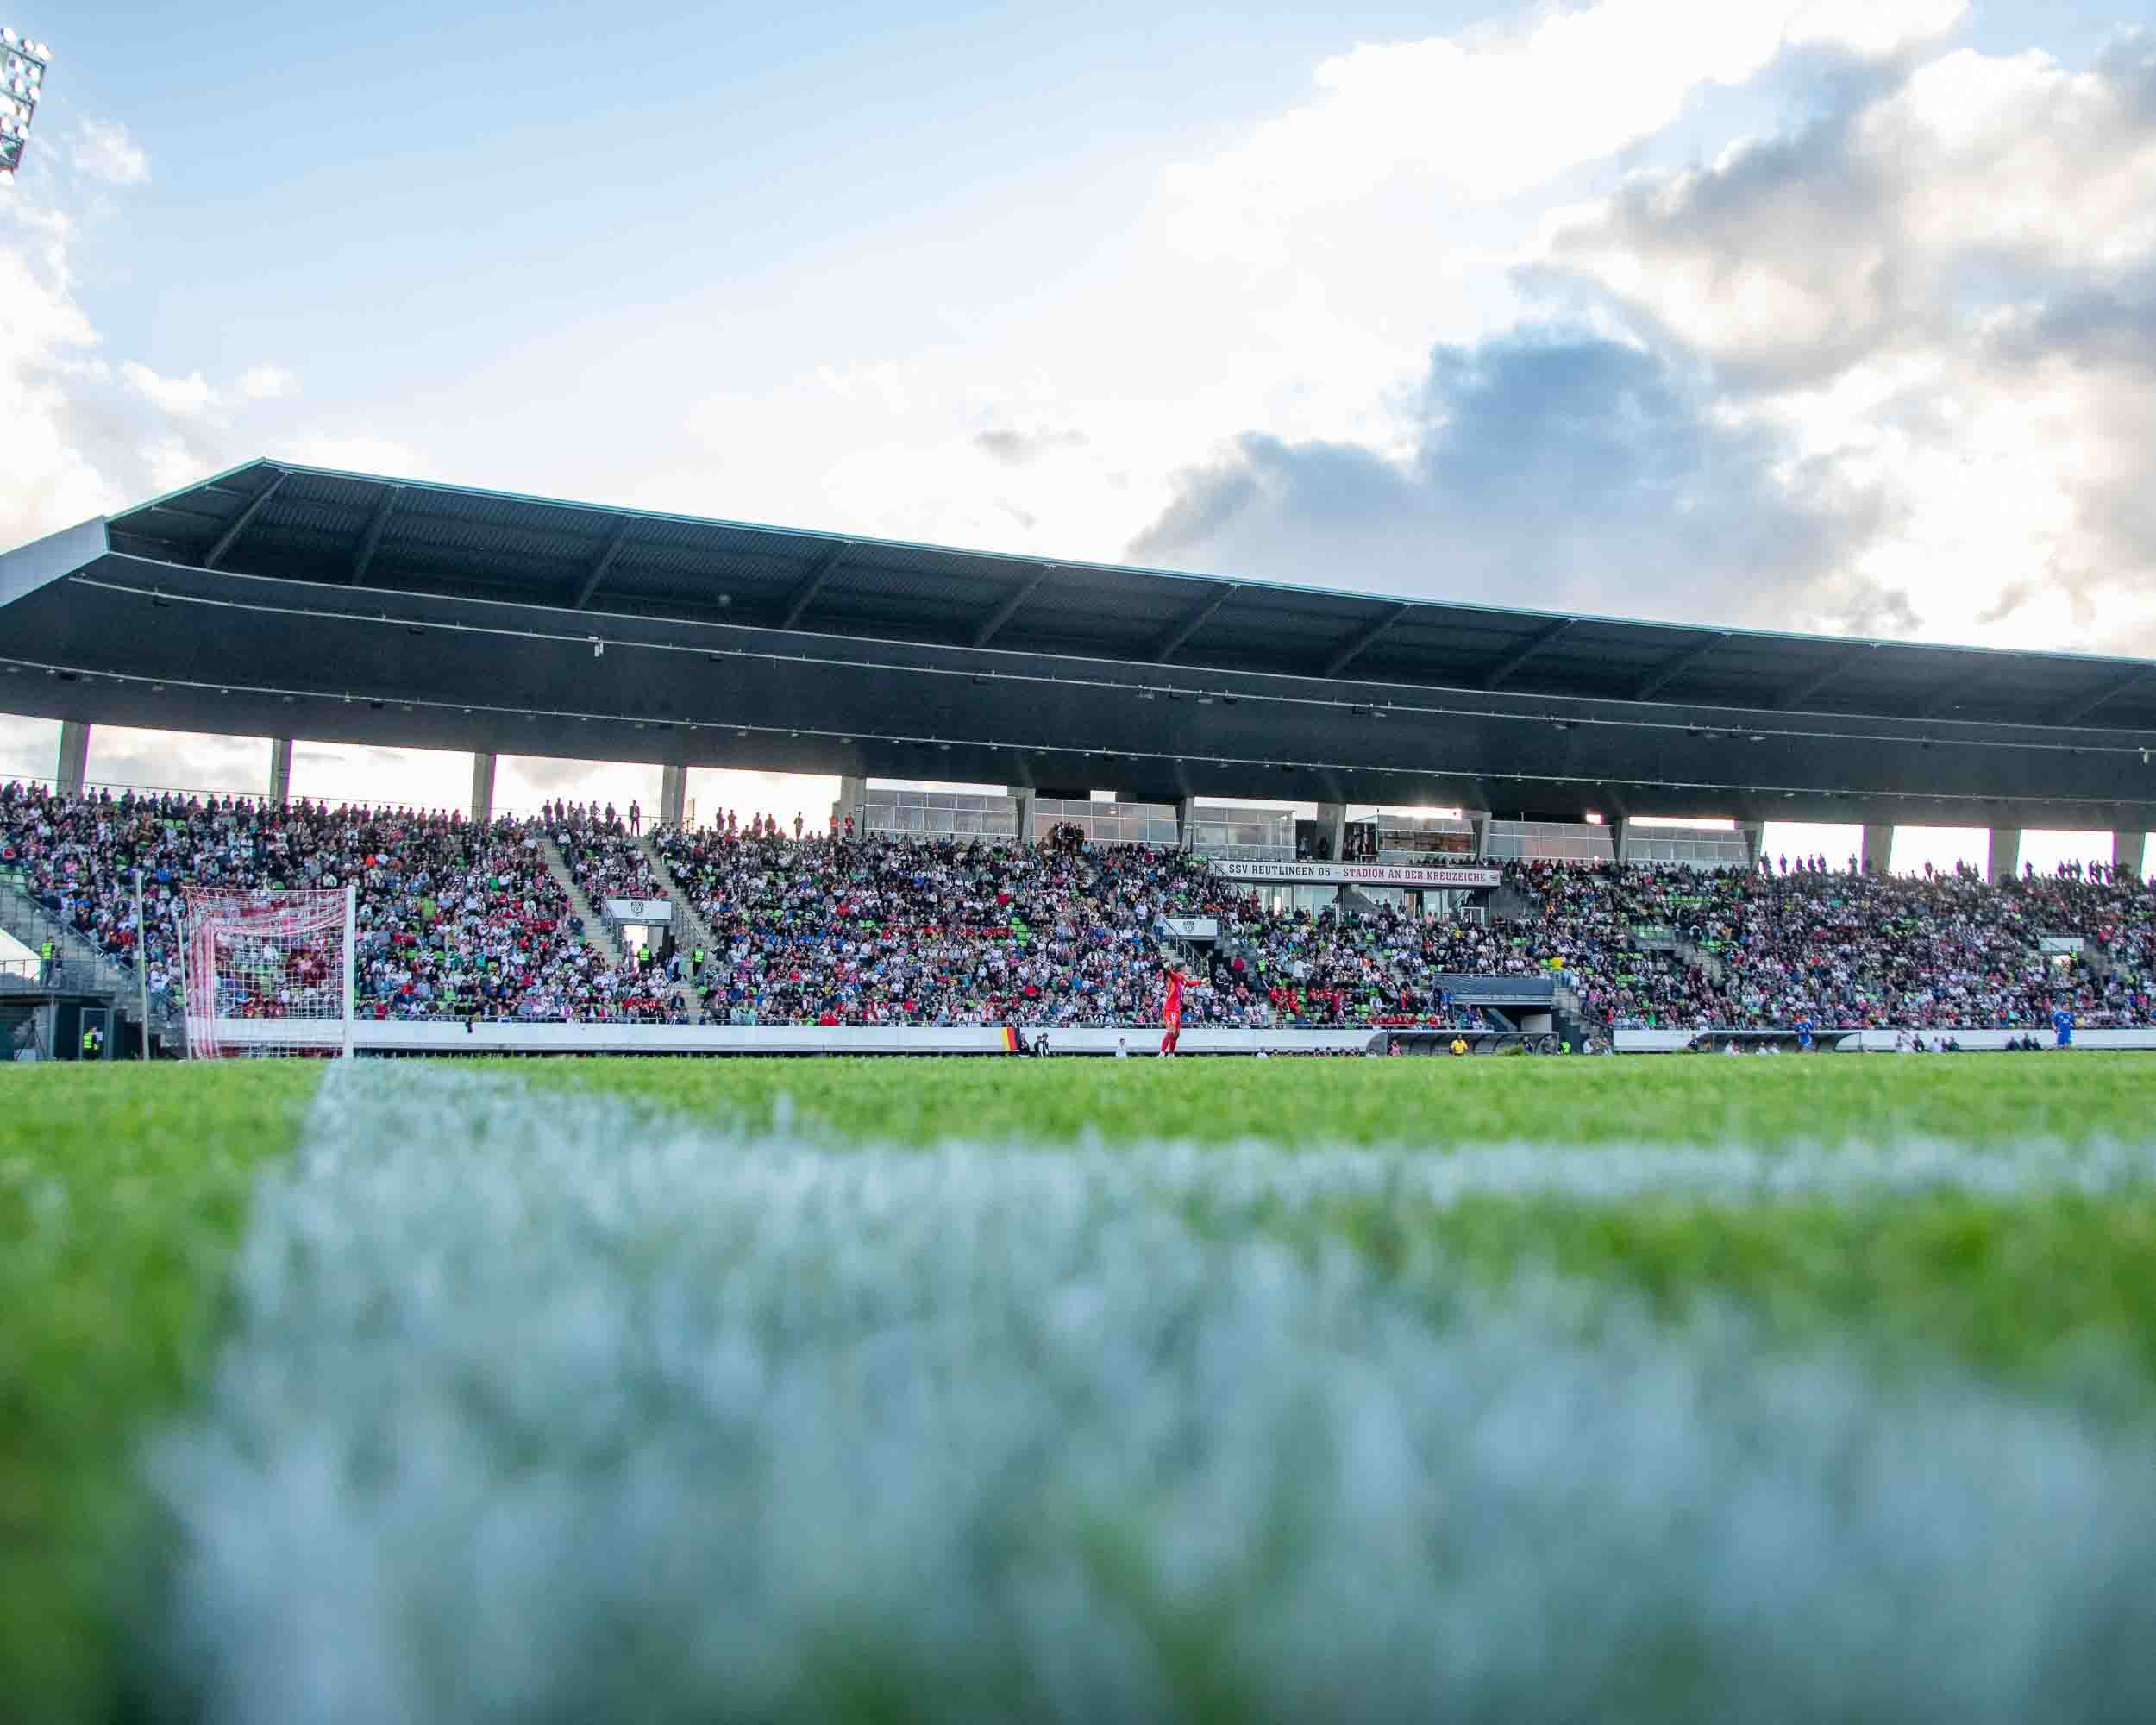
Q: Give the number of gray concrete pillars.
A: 14